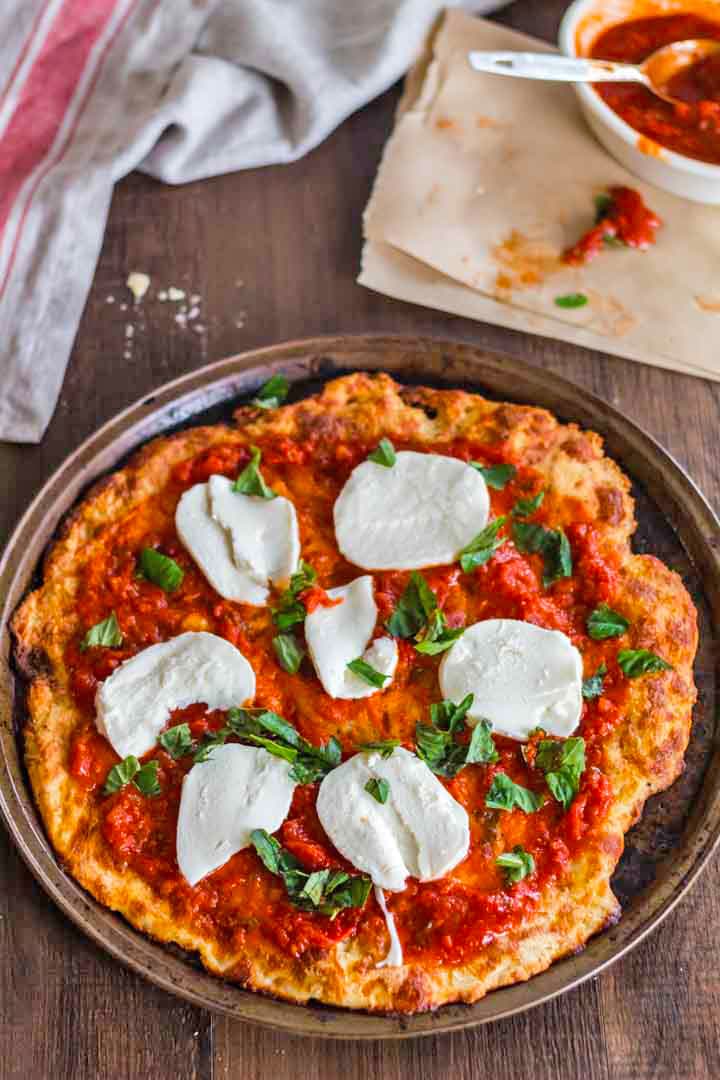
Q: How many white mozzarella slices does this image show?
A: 7